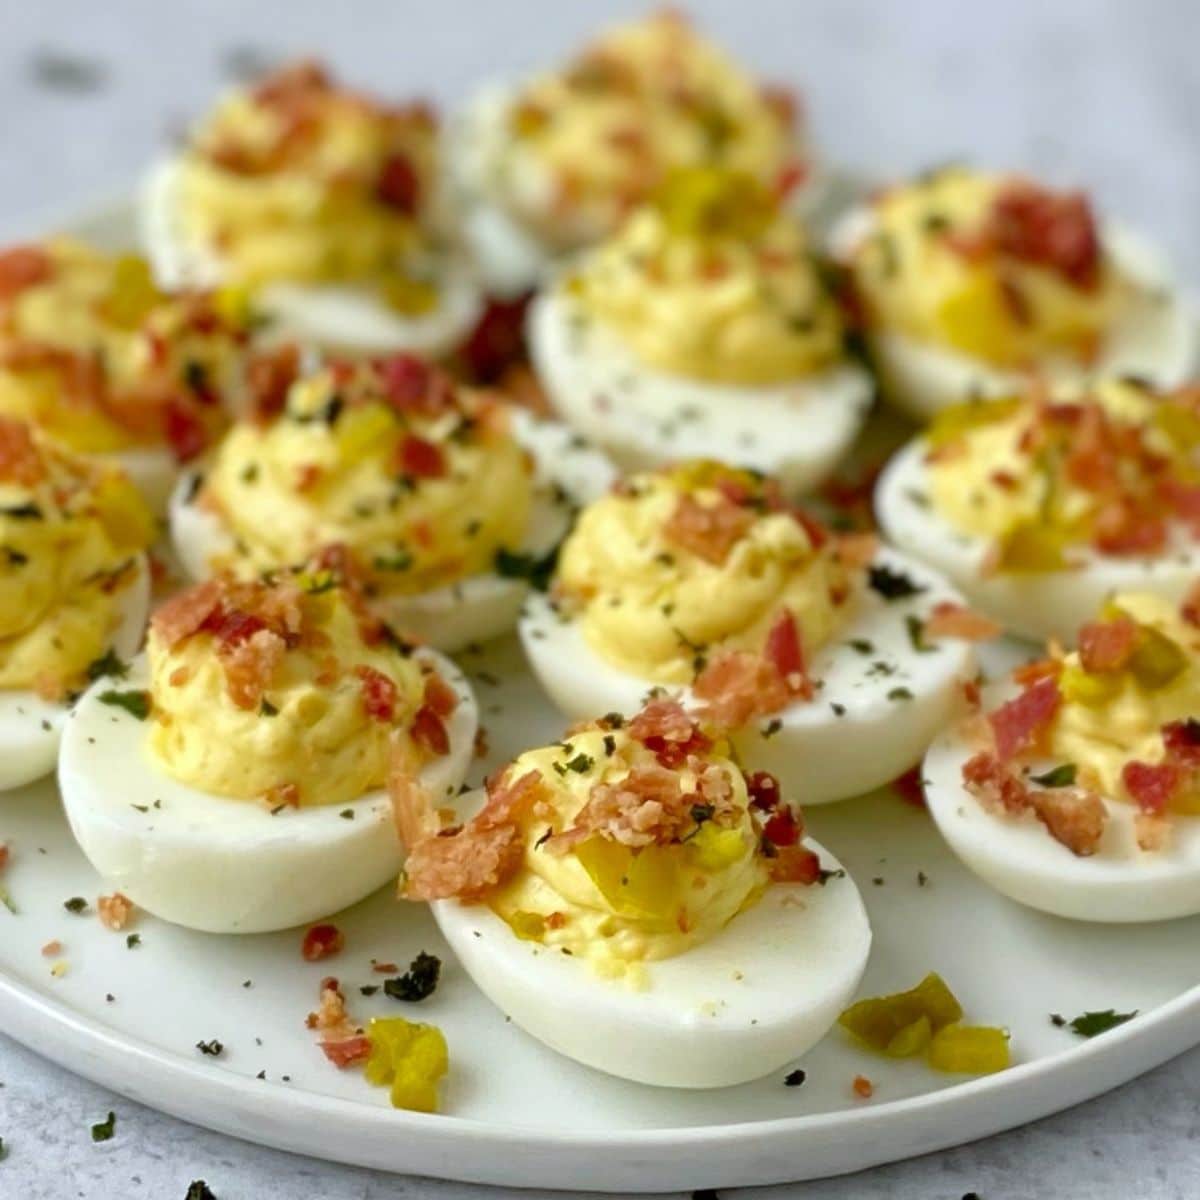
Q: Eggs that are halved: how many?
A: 12